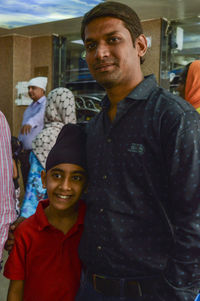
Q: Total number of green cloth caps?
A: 0